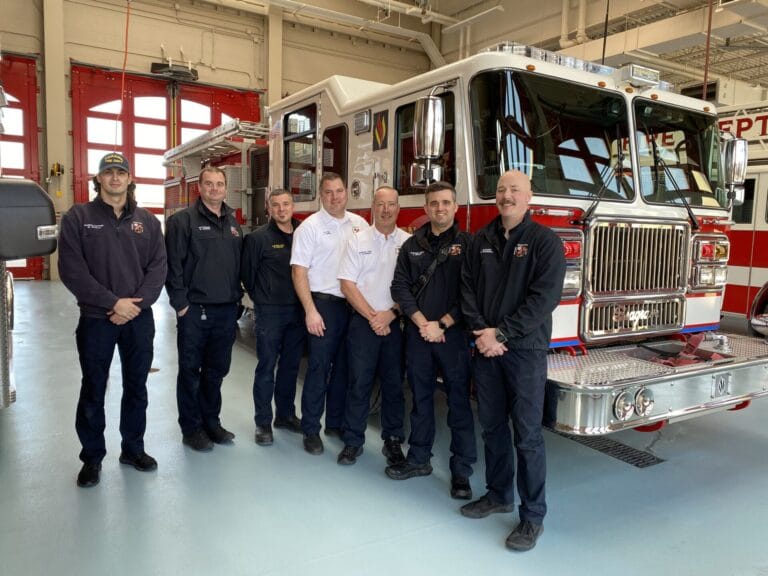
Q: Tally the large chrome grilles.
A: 1